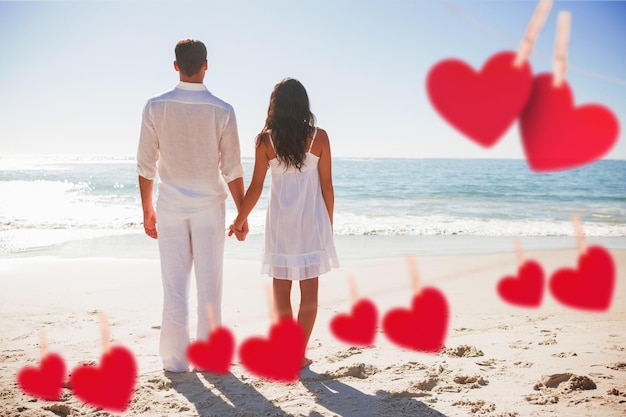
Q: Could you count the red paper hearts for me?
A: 10